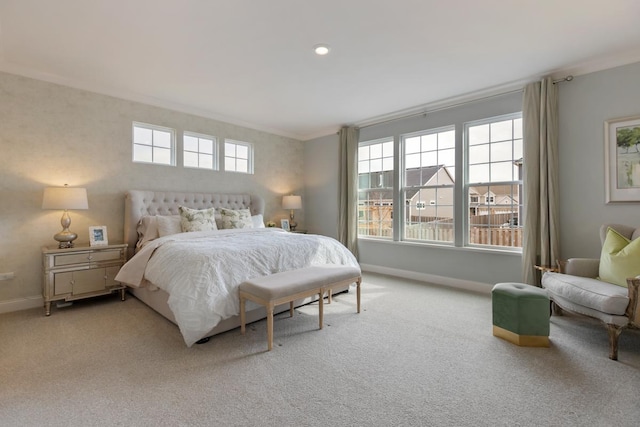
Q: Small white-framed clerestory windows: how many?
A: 3